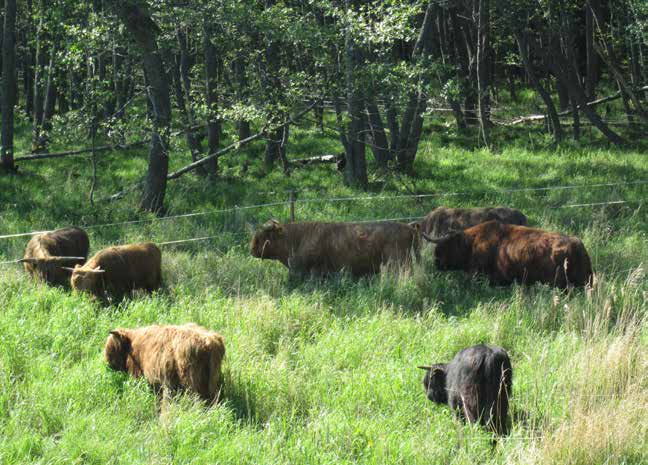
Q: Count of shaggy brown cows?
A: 6